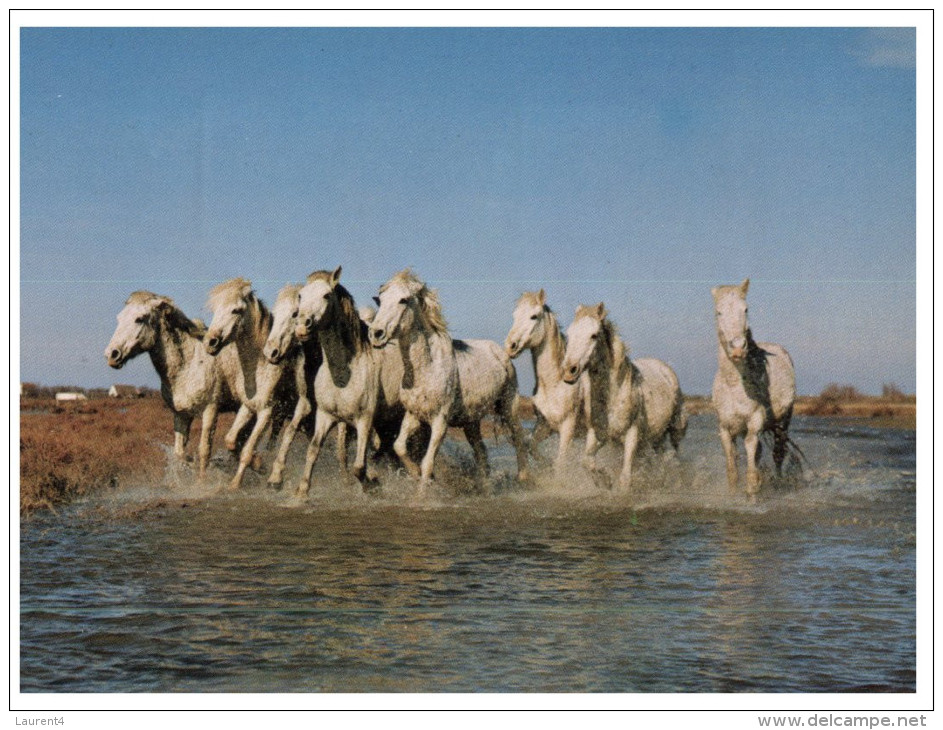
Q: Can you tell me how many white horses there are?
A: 8